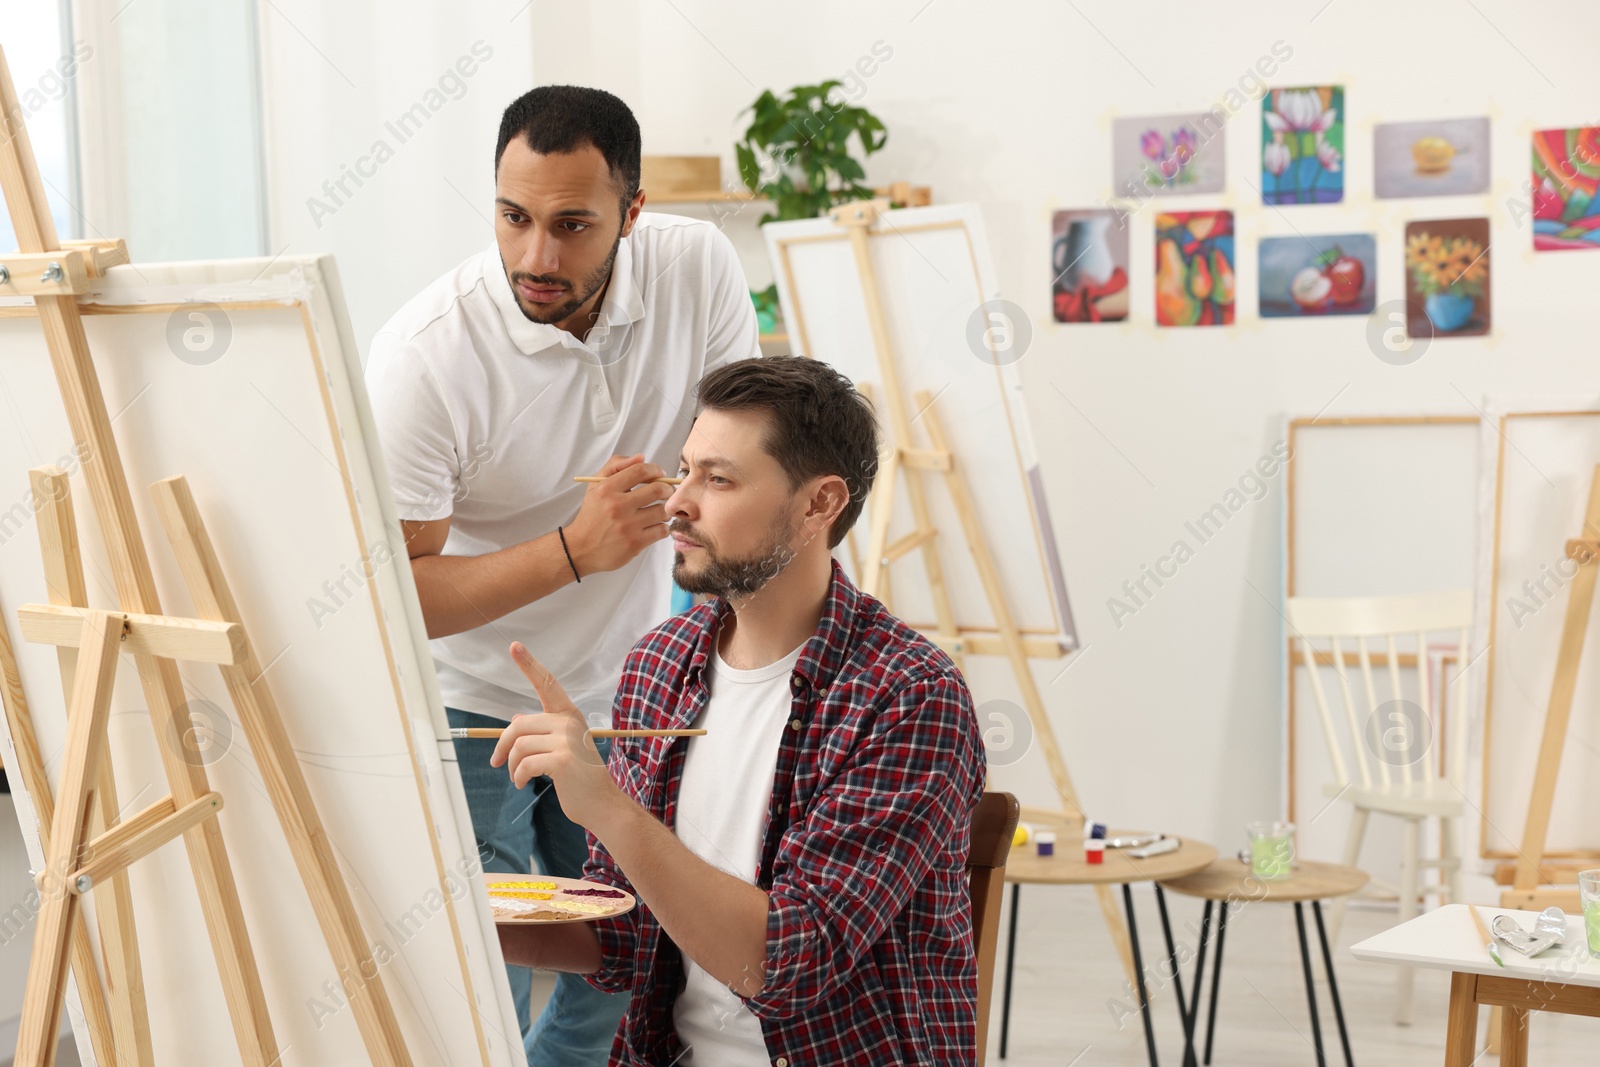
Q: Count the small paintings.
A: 8